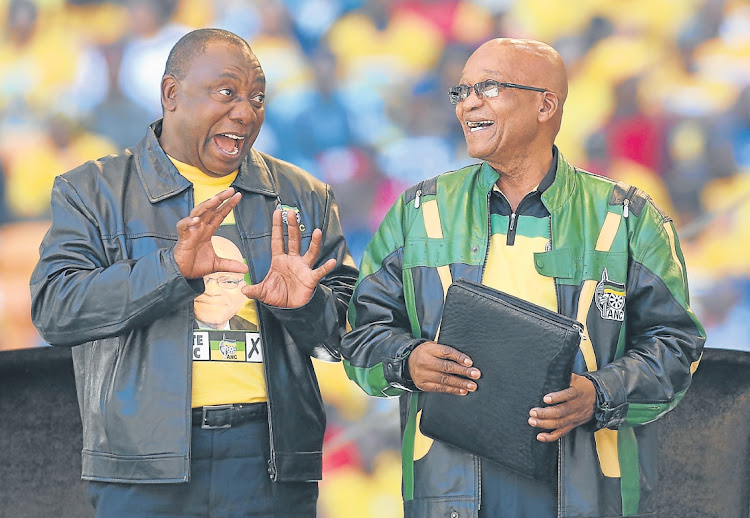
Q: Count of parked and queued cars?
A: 0